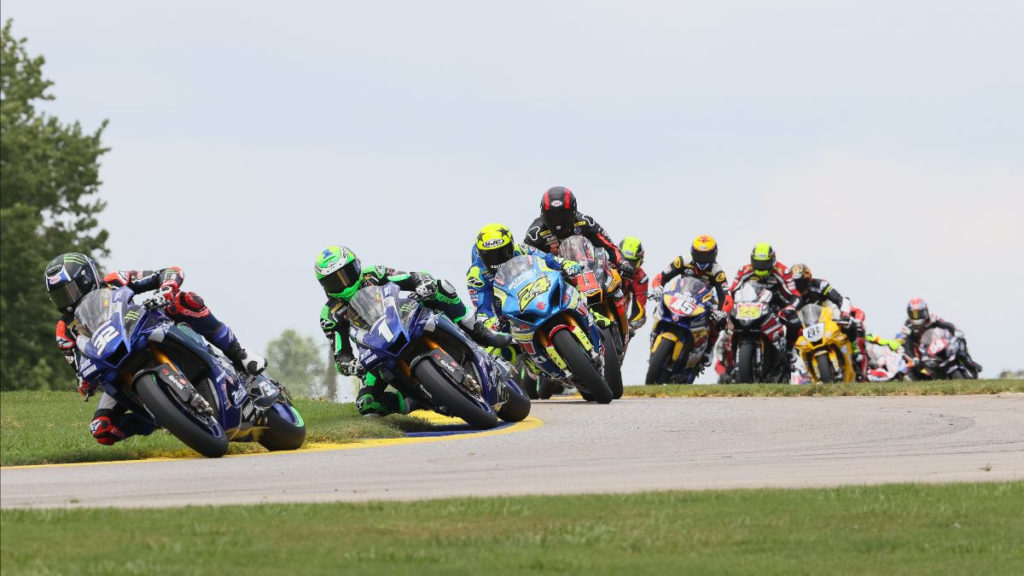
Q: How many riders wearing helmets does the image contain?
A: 9